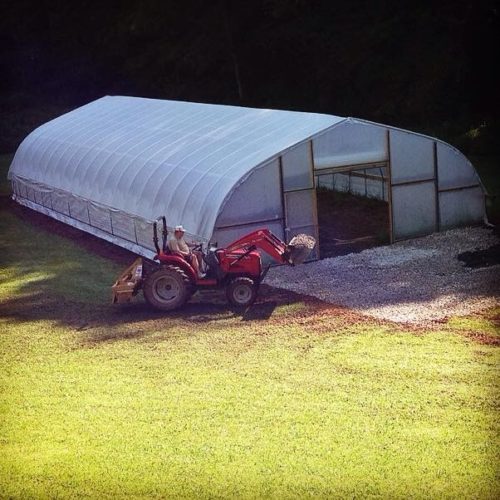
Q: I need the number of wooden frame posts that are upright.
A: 4